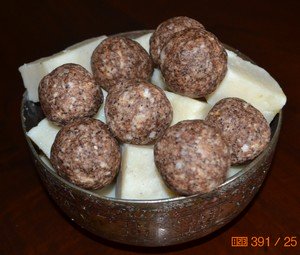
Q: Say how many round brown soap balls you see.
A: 8